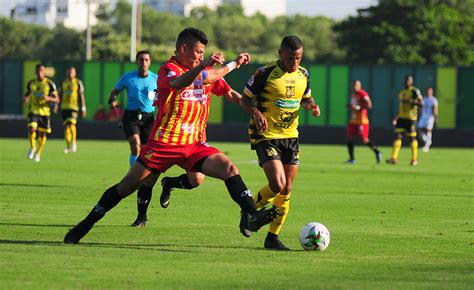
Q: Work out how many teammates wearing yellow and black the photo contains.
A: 4